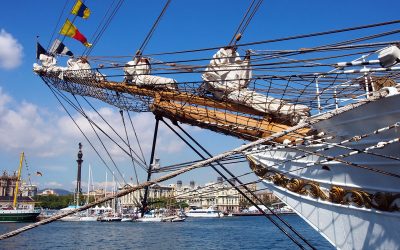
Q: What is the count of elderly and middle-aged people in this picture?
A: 0